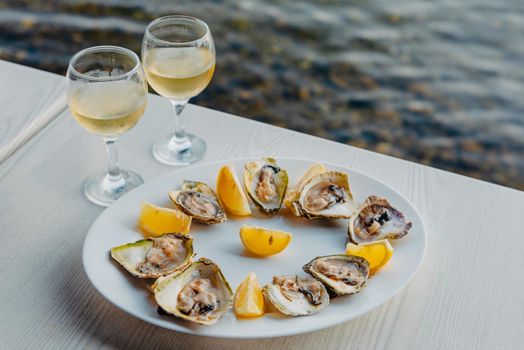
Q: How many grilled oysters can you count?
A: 8